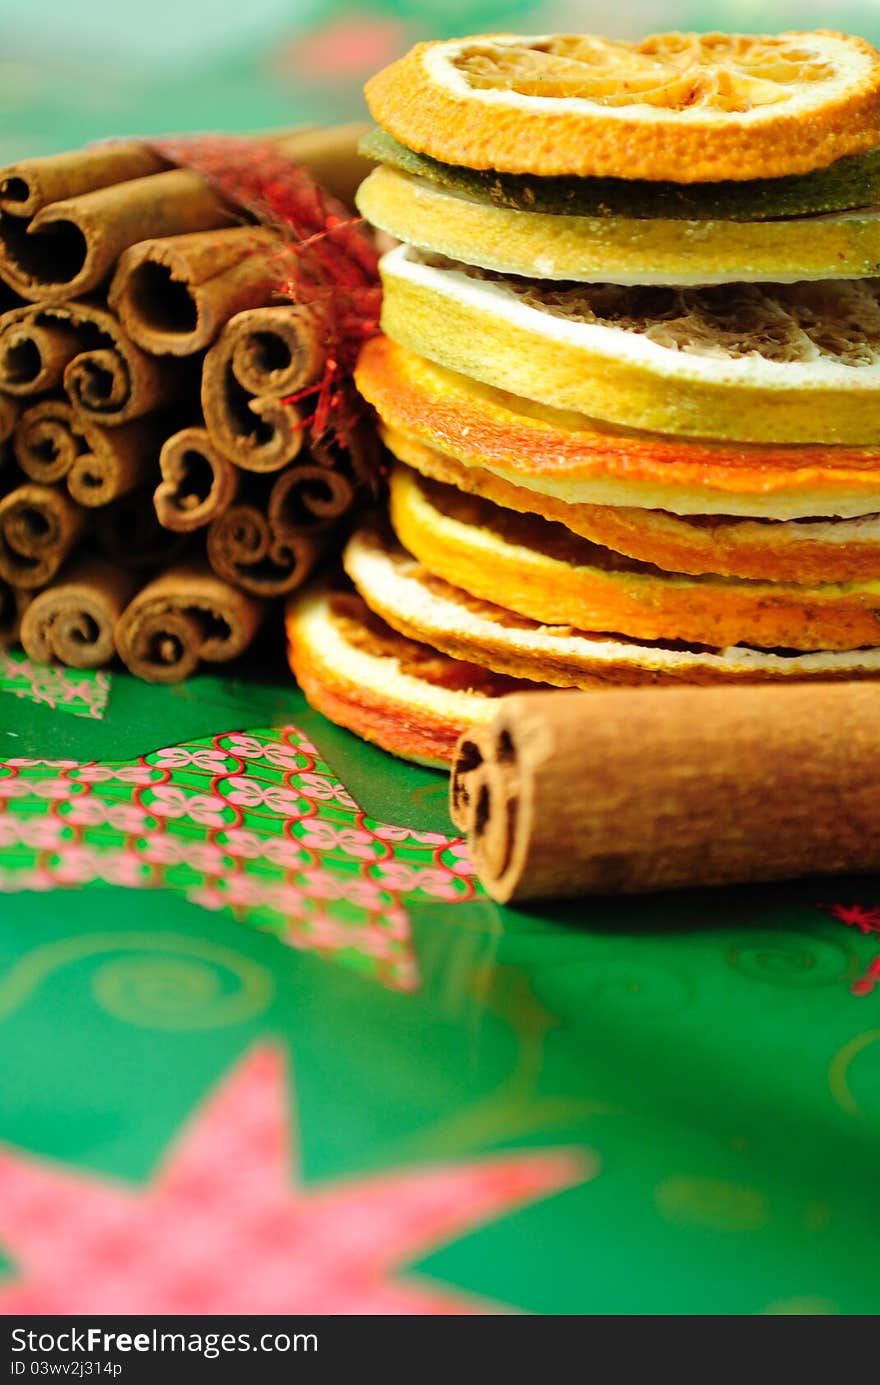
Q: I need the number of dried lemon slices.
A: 2